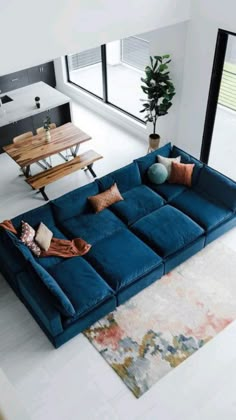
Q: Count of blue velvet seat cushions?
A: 8